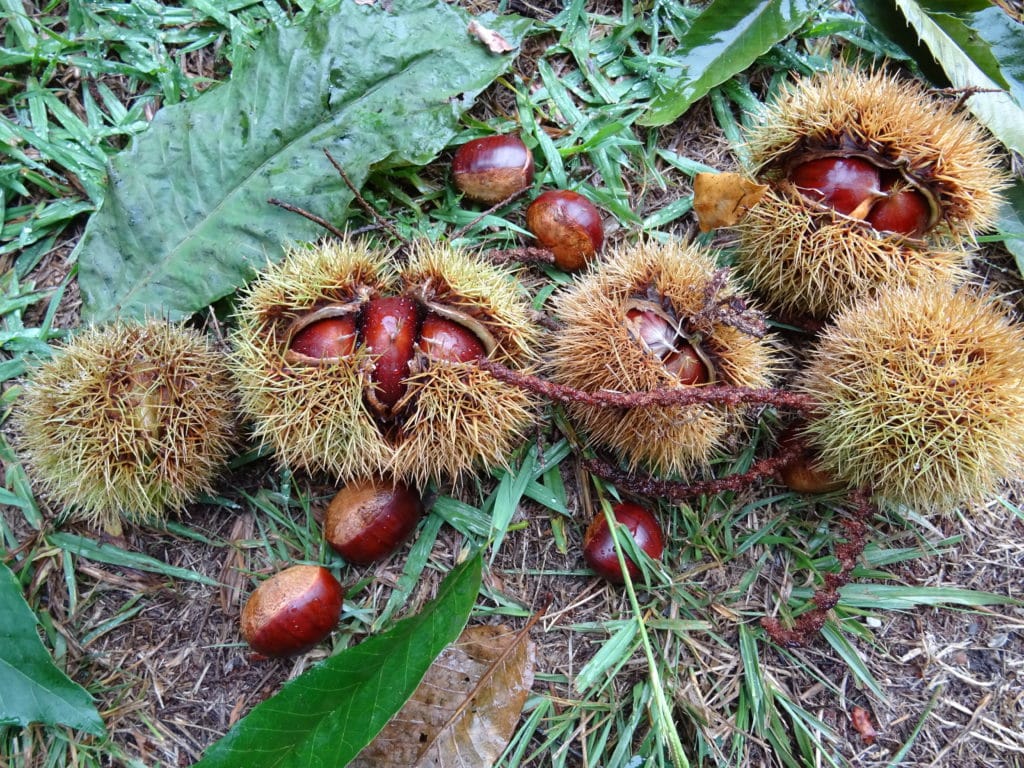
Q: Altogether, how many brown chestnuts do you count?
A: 13